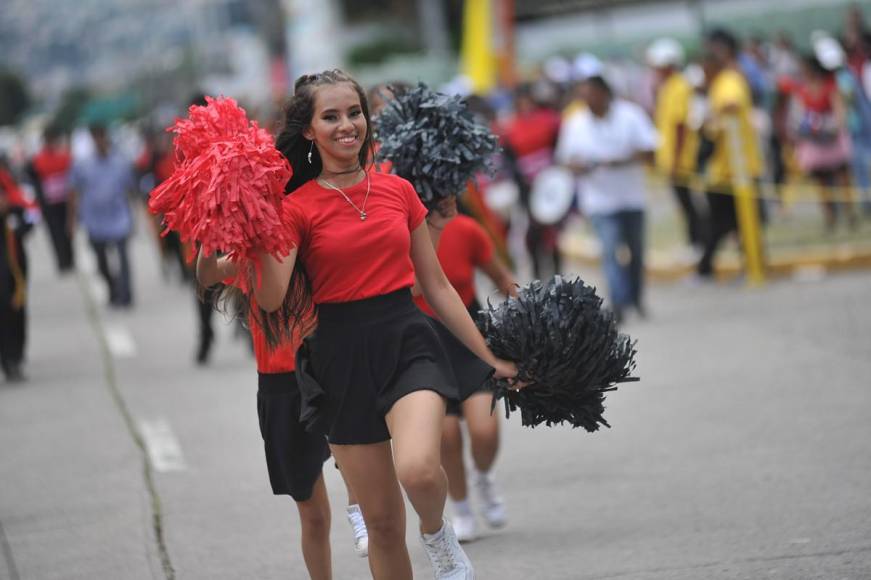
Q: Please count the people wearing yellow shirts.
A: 2